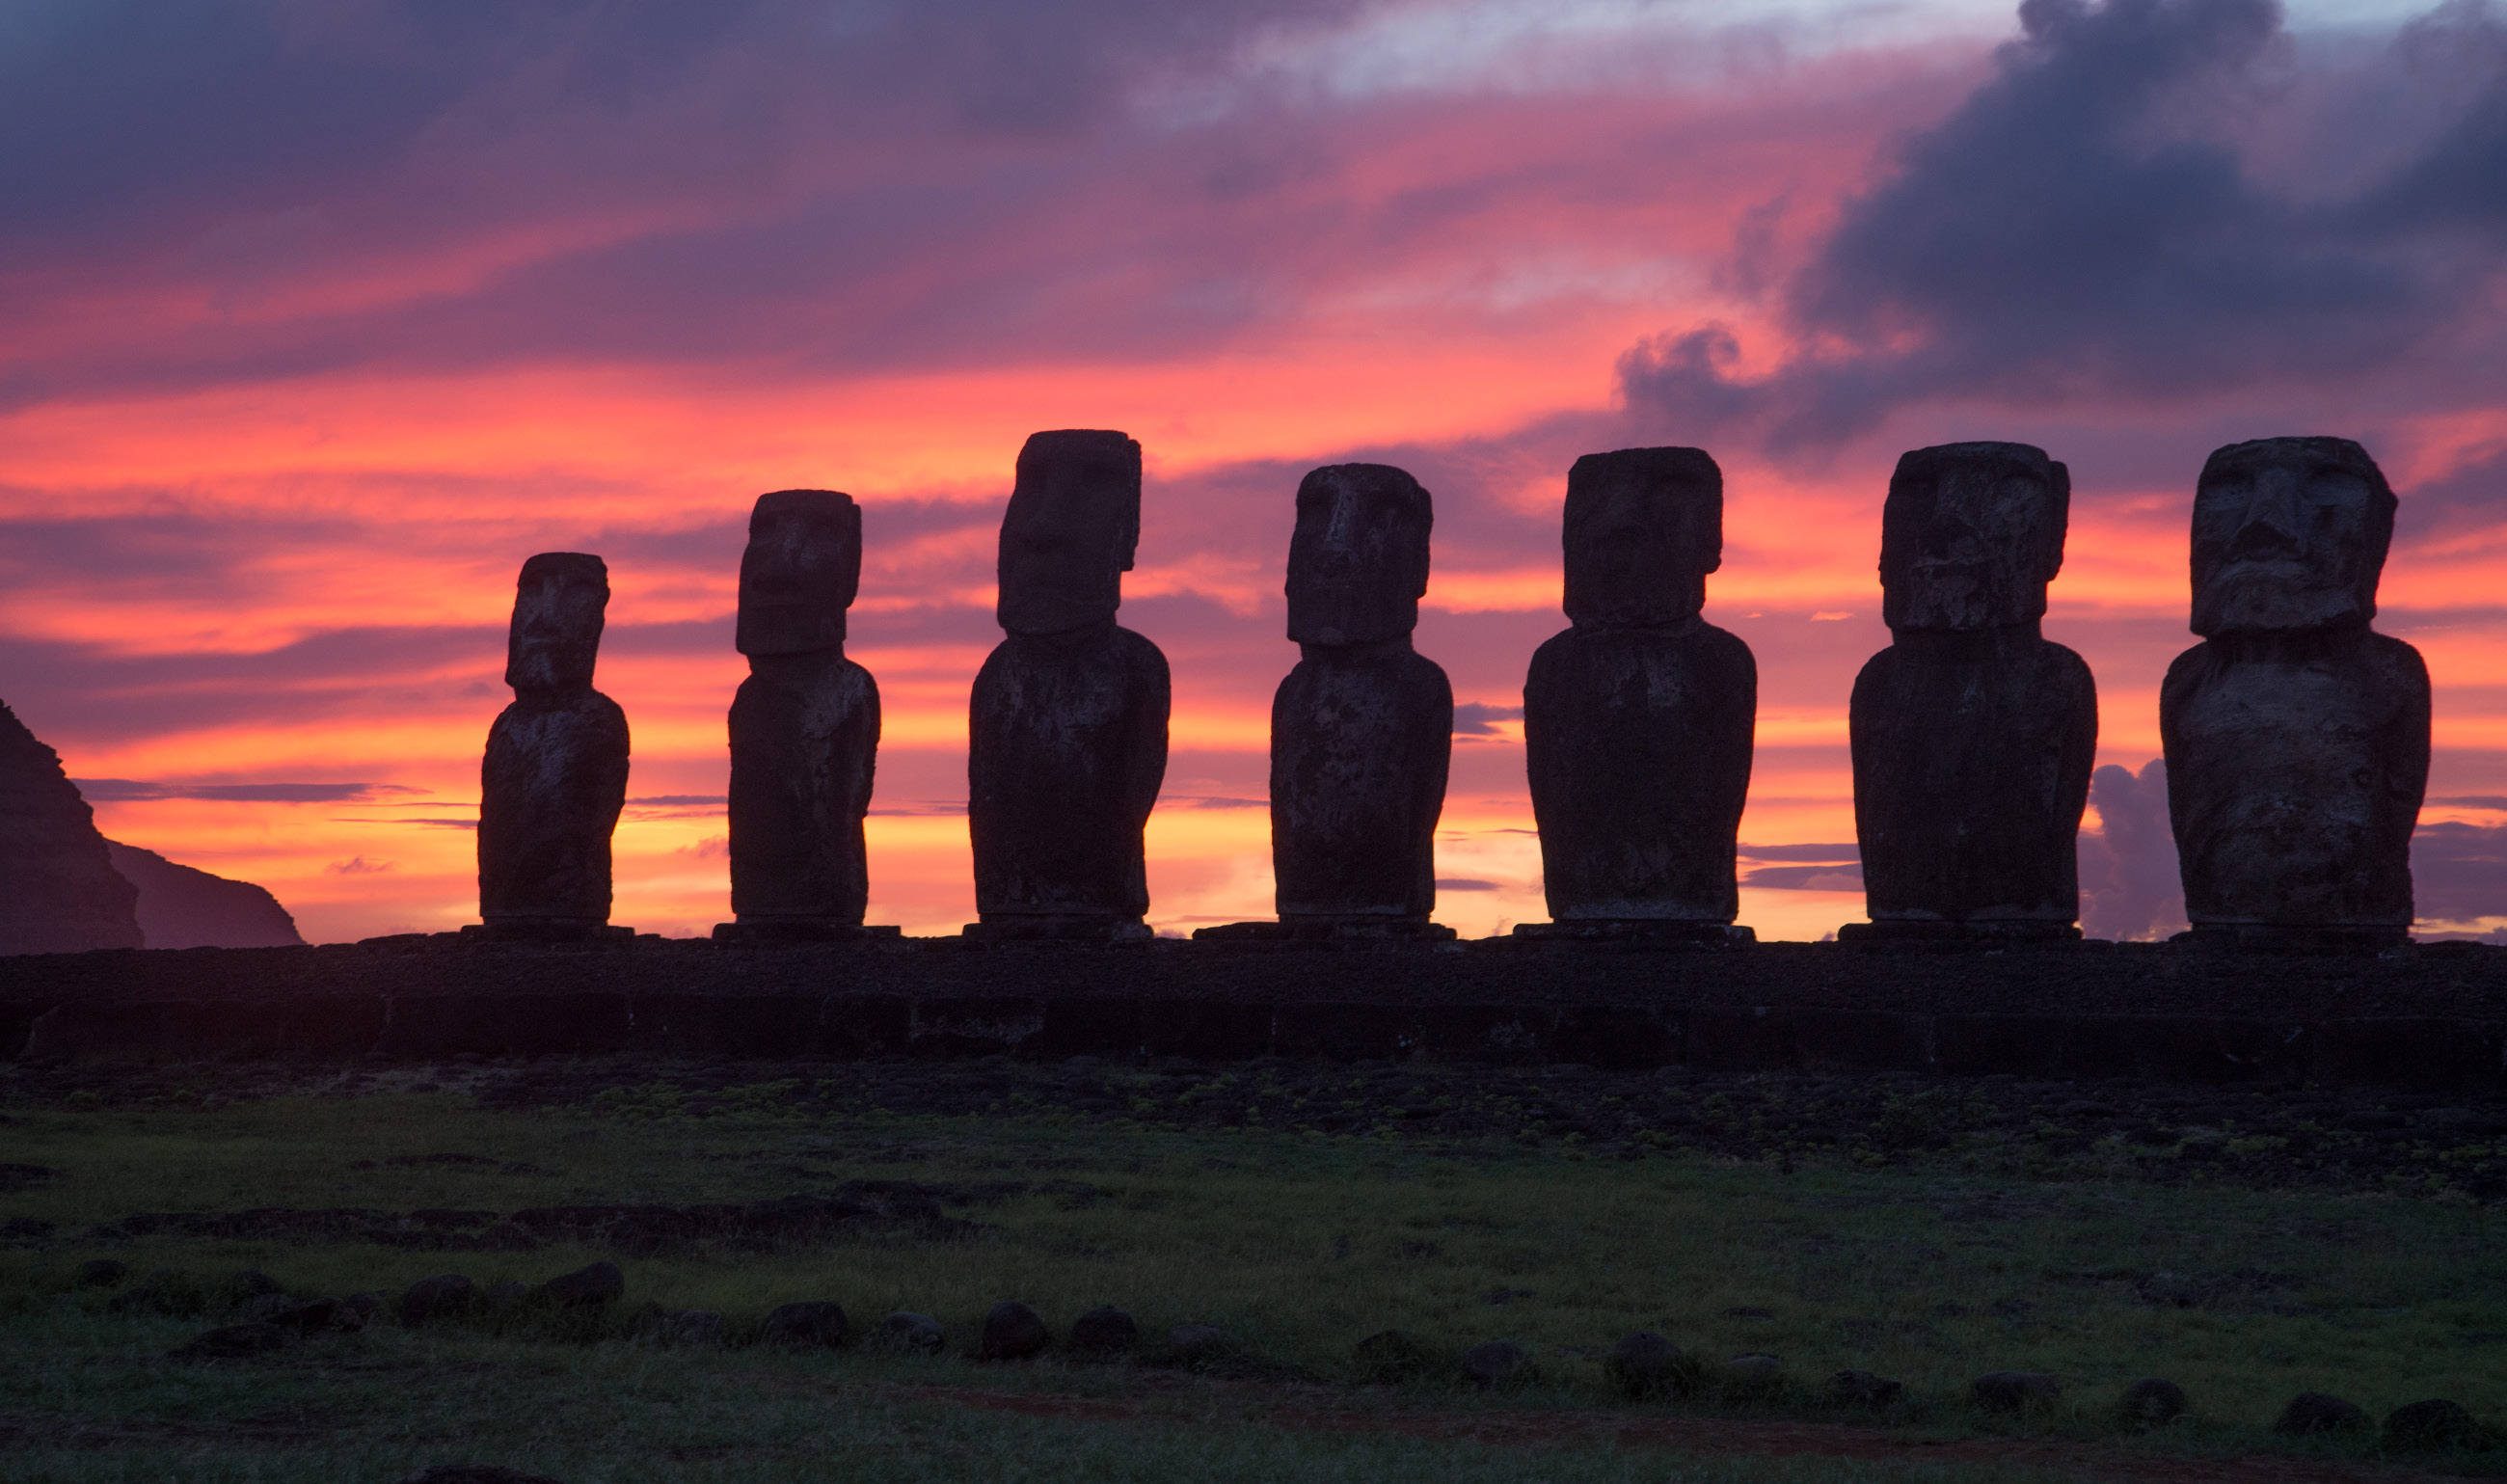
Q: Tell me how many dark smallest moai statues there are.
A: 1